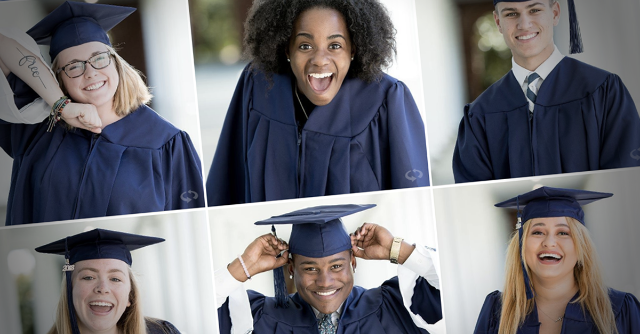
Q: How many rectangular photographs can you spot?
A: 6